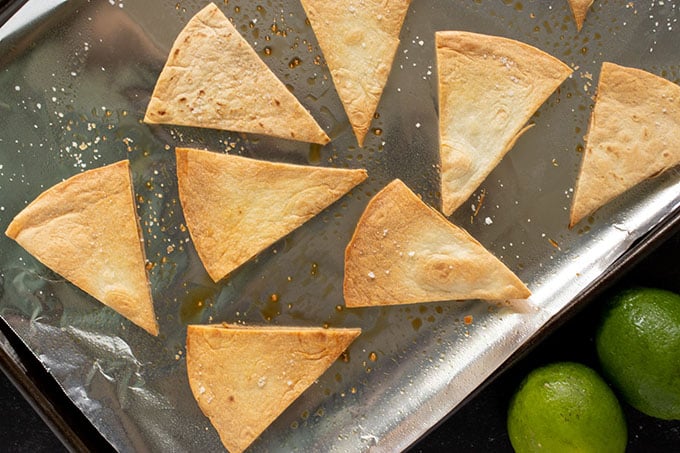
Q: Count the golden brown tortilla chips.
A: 9